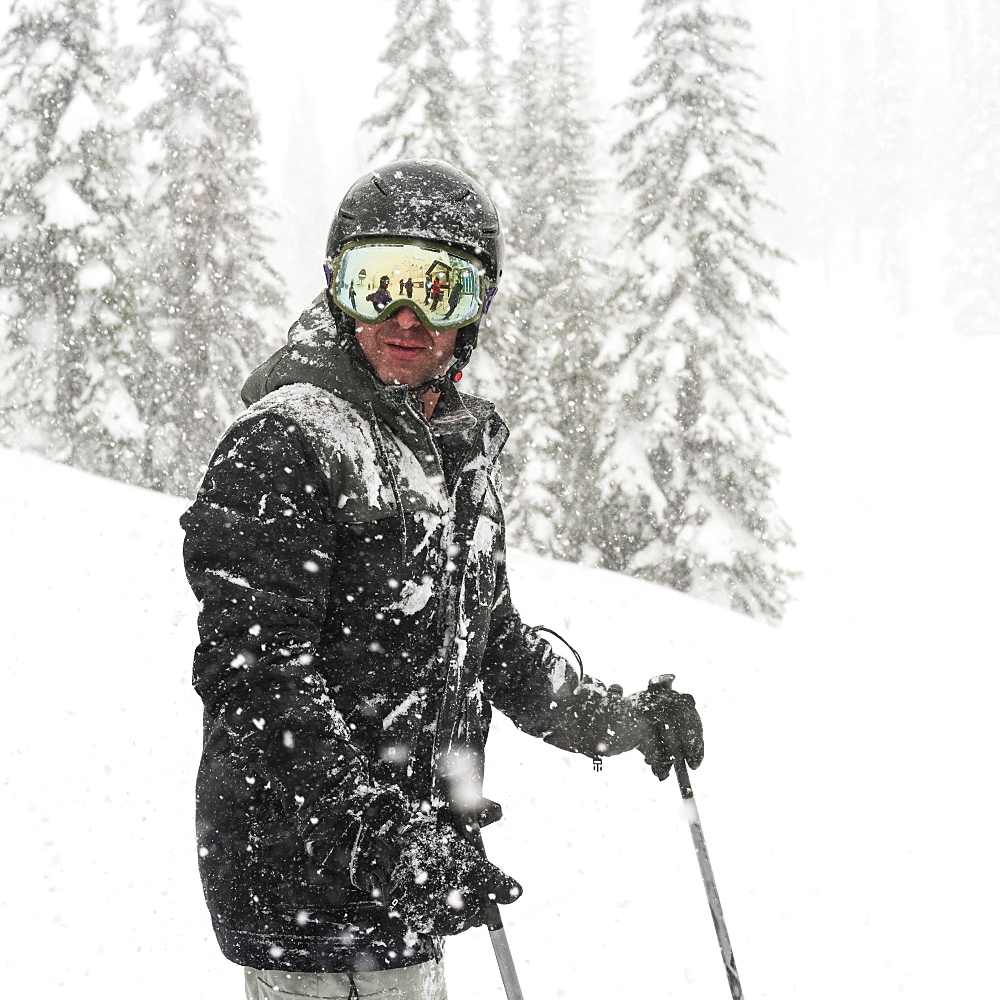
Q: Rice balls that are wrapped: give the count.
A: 0